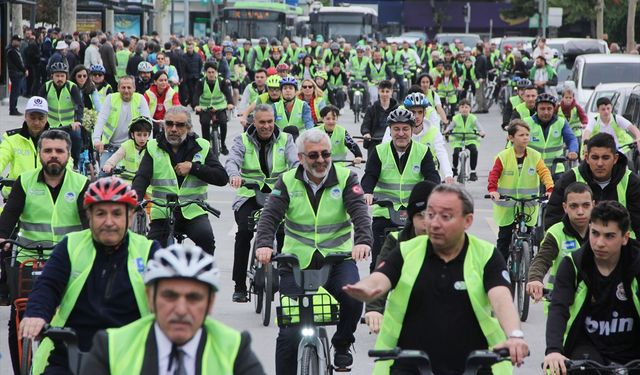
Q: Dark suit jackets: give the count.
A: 1